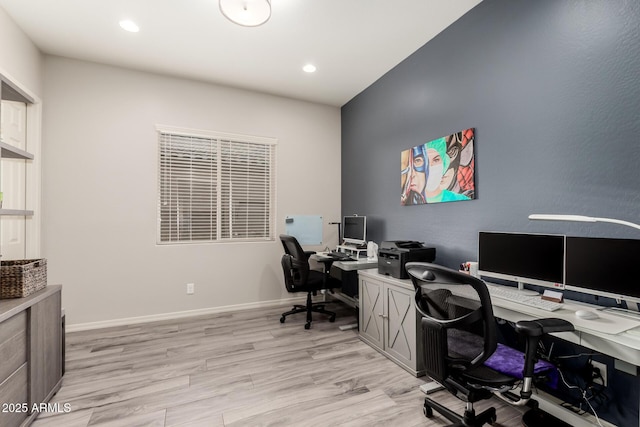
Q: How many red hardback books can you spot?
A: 0